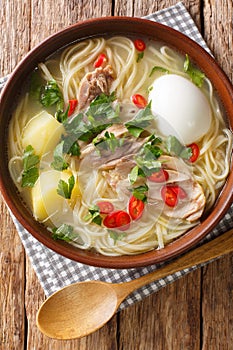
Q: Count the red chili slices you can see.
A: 12